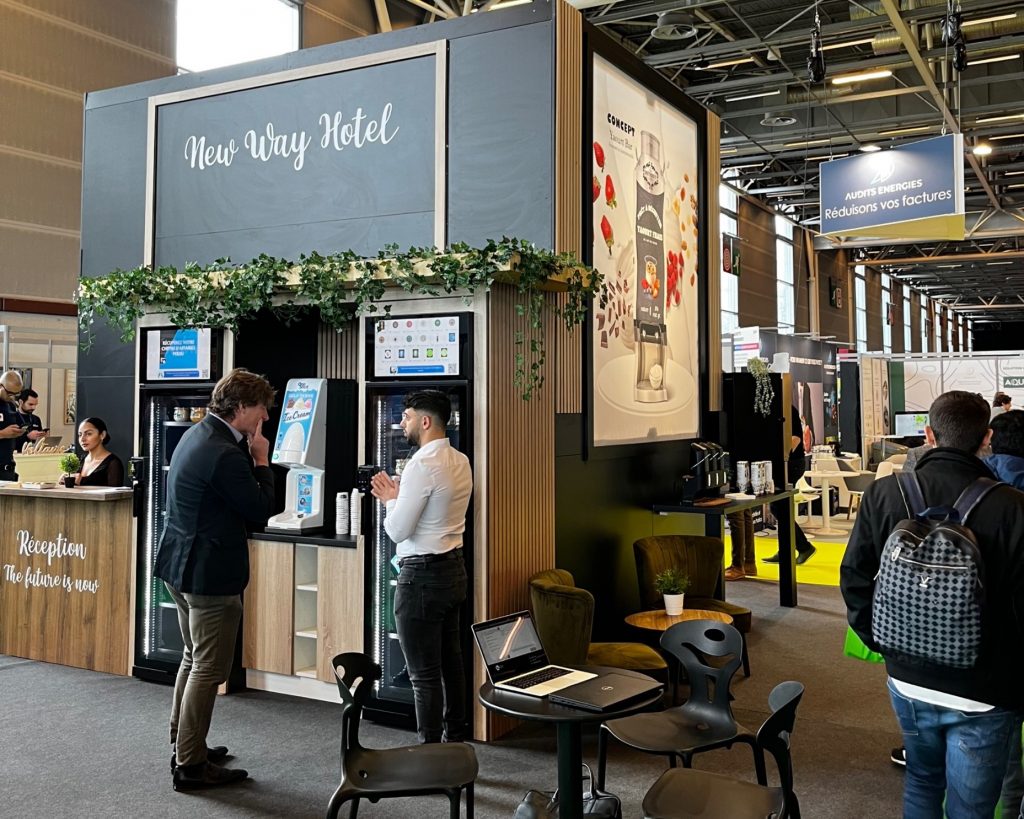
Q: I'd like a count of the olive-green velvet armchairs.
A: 2